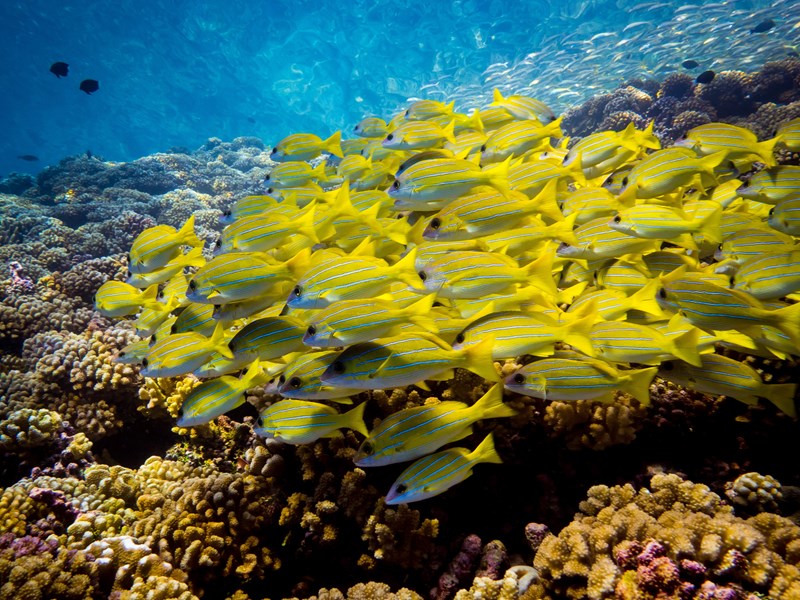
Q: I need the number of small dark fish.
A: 6